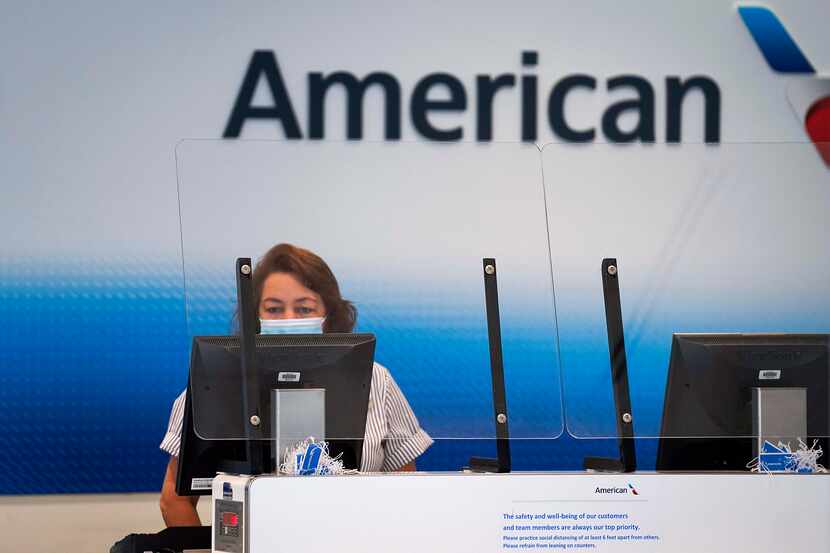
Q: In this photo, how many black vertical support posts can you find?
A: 3